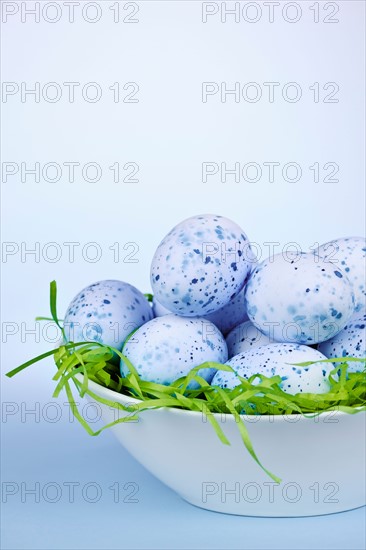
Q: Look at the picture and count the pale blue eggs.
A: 9